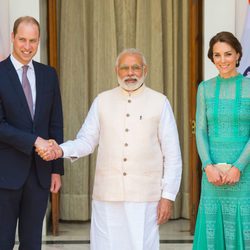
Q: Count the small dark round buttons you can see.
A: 6